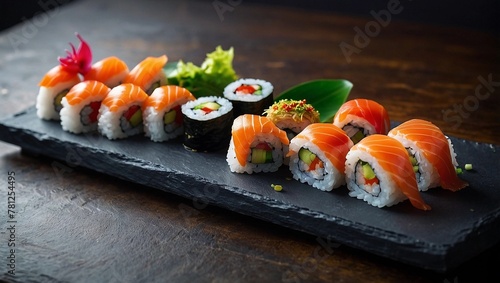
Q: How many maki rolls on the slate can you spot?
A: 2